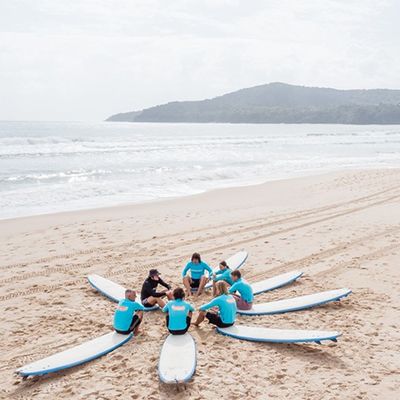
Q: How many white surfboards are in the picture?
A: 7